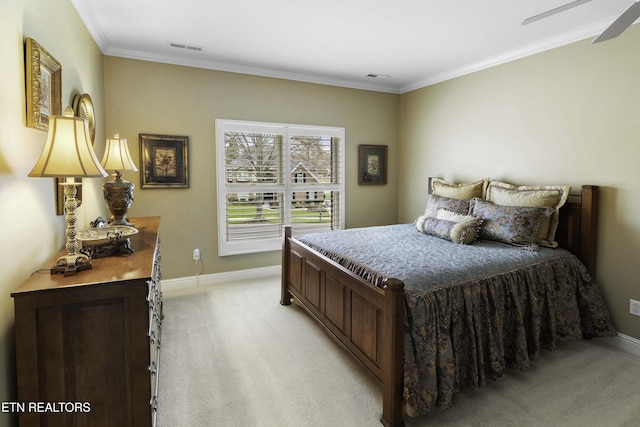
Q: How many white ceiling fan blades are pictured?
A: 2